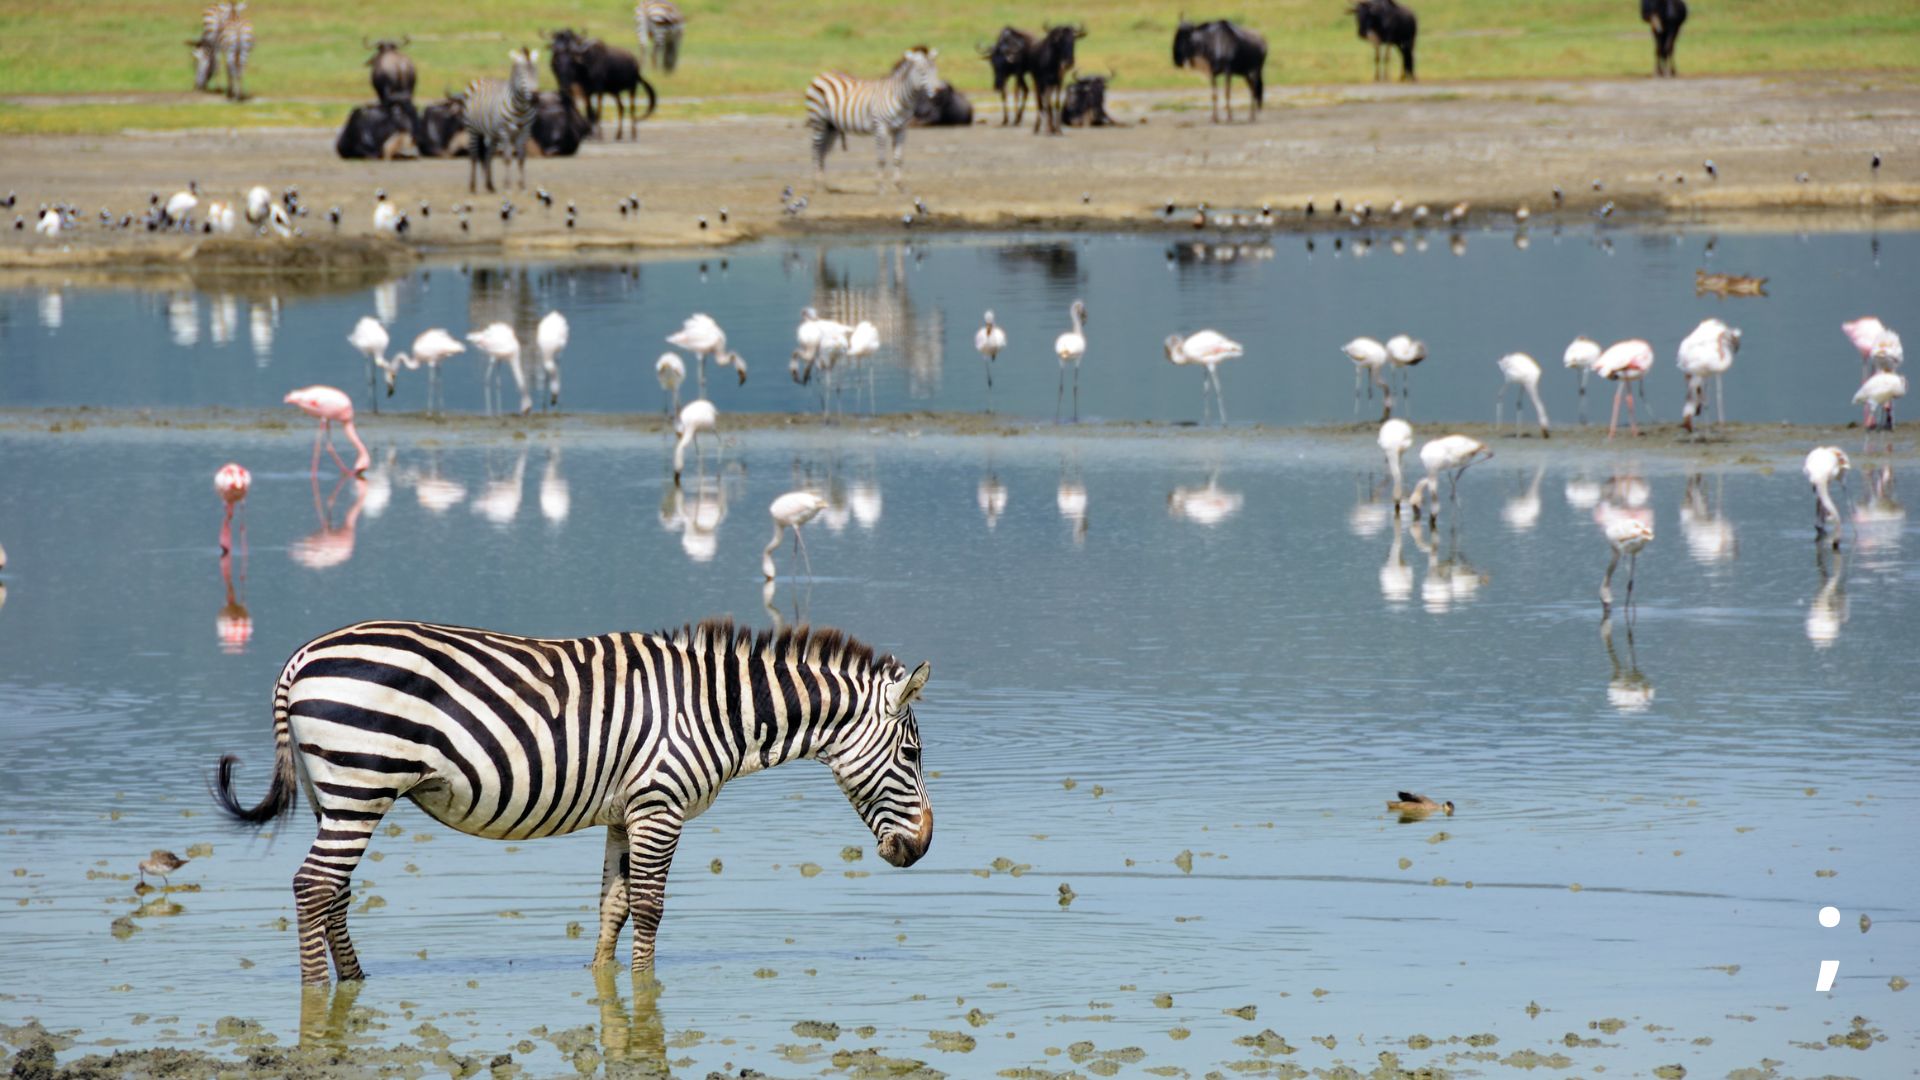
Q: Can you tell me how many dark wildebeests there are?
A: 12